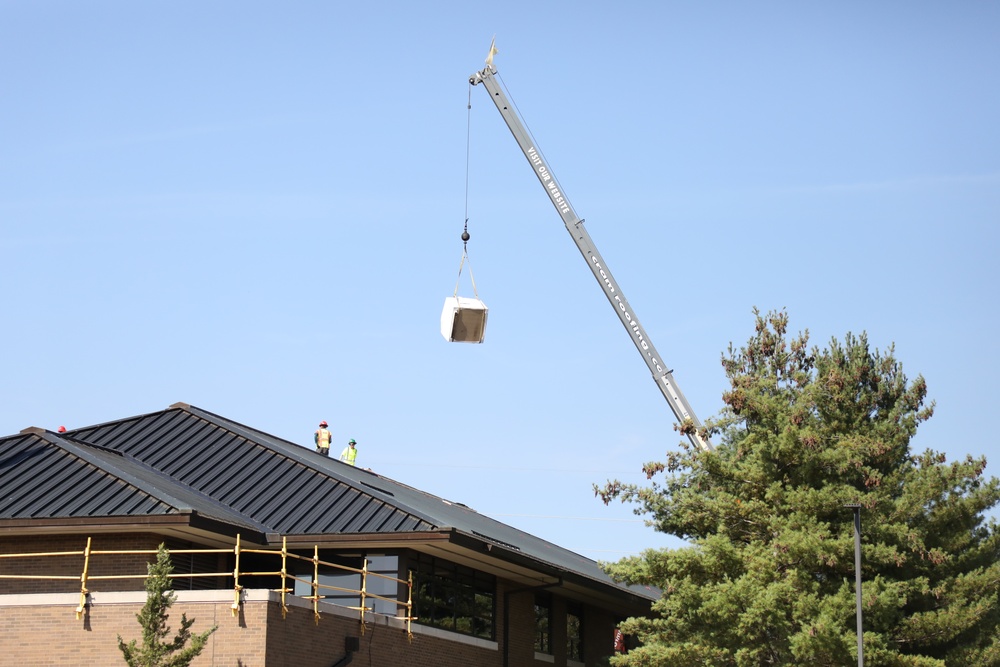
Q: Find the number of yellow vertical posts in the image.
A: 6